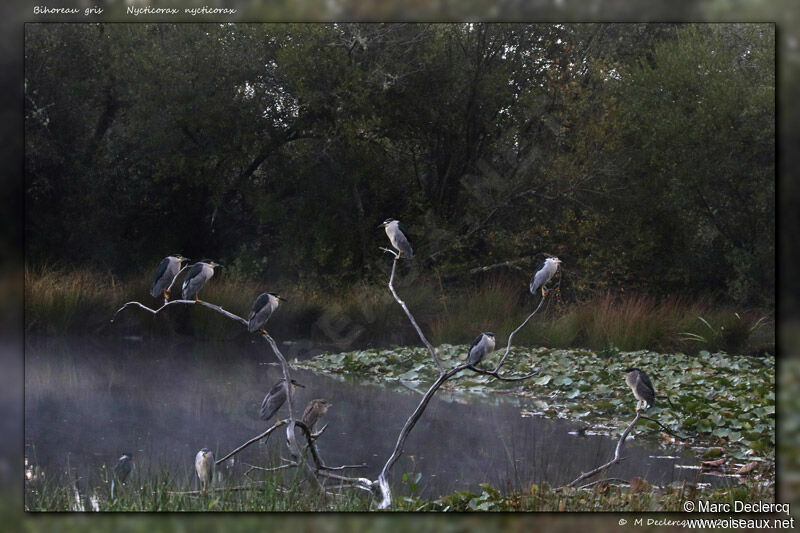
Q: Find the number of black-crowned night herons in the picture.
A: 11